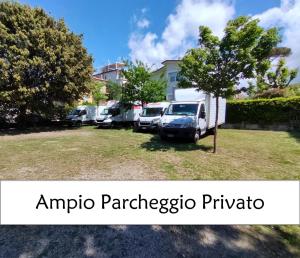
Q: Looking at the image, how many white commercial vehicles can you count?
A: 4